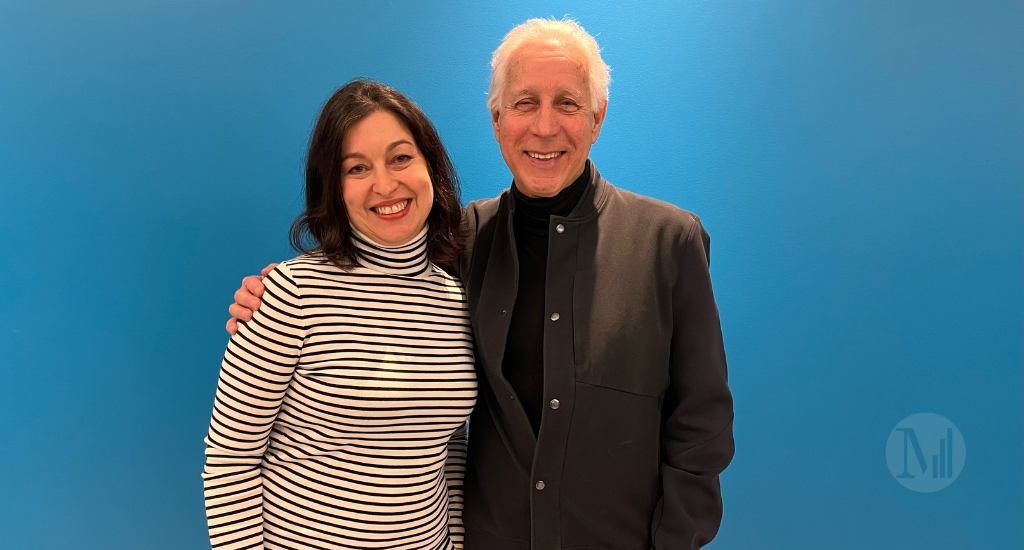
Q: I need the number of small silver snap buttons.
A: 4